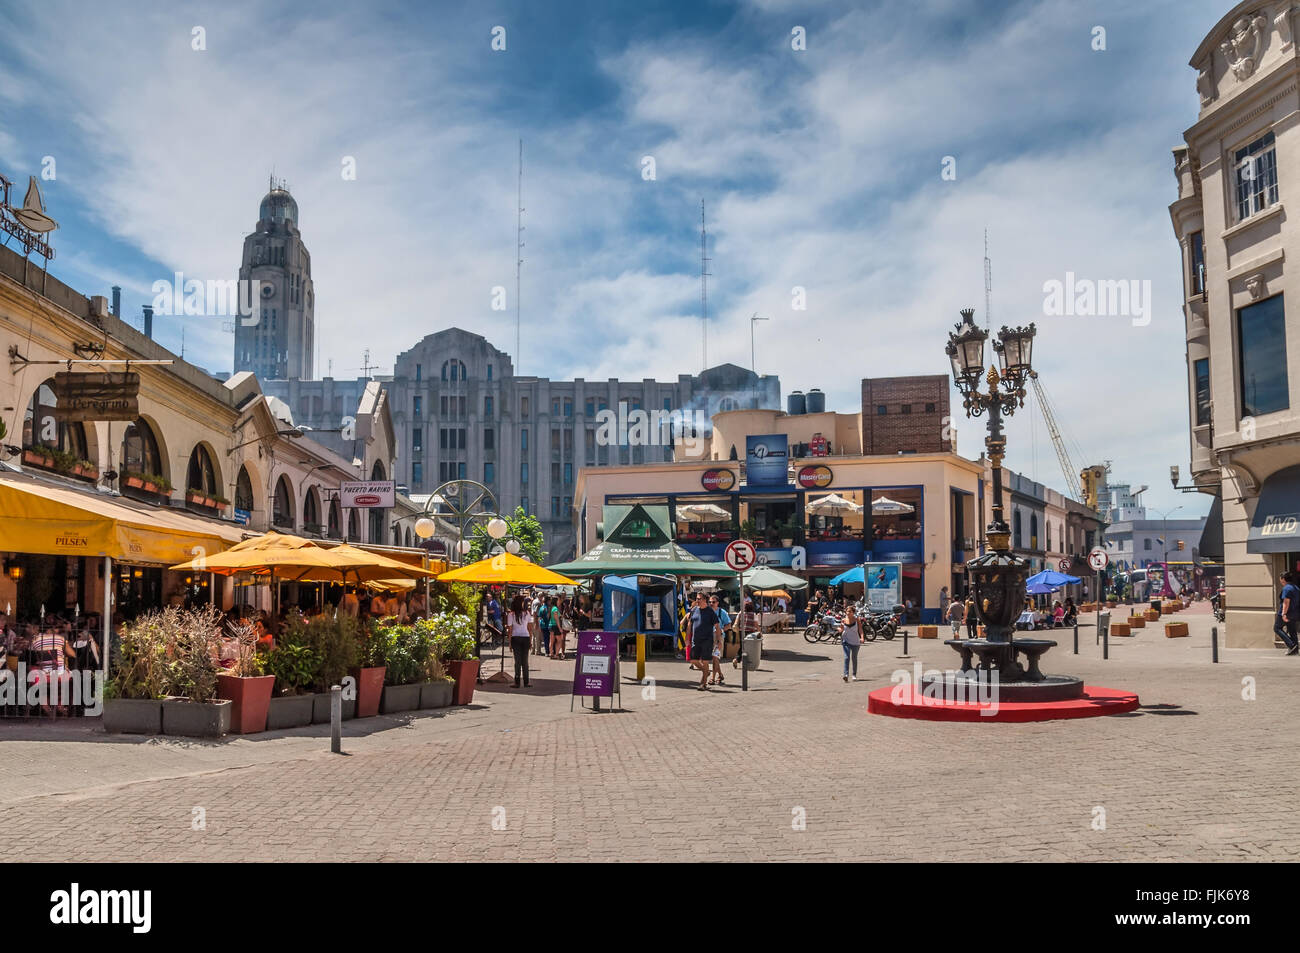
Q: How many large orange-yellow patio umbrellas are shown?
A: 3